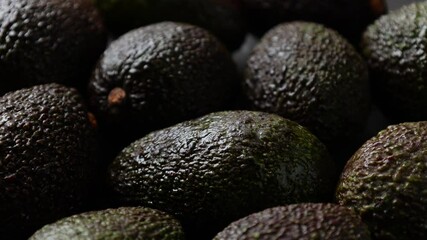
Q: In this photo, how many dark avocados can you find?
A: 11